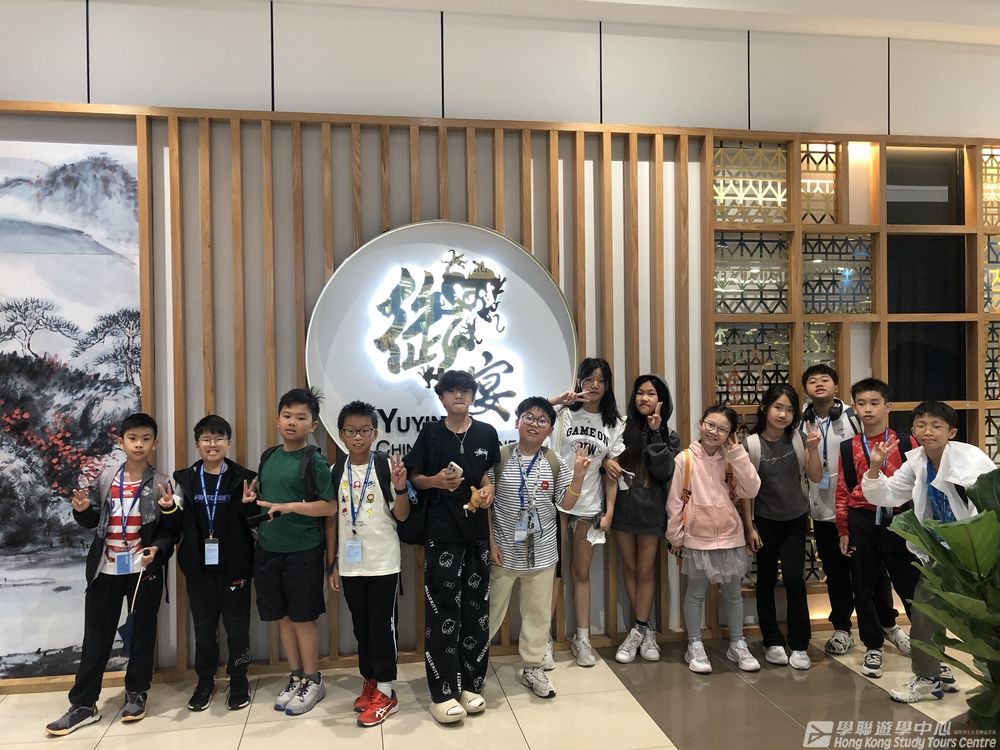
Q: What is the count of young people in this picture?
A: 13